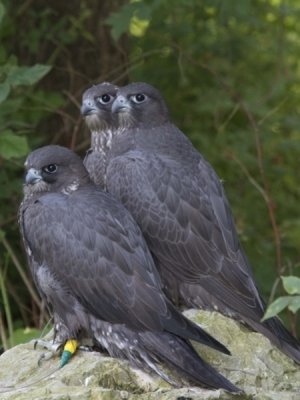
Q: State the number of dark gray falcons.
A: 3